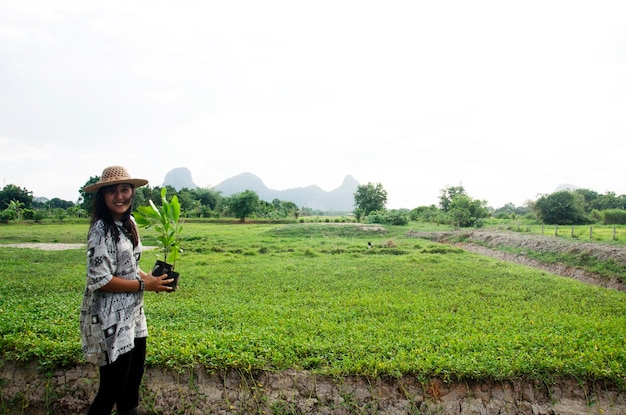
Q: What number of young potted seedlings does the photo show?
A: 2